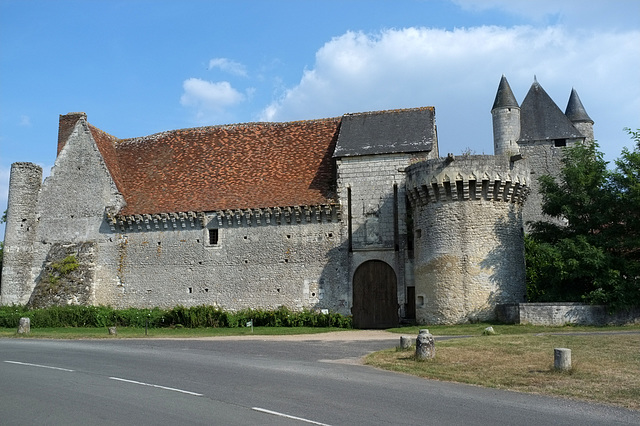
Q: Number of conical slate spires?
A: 2